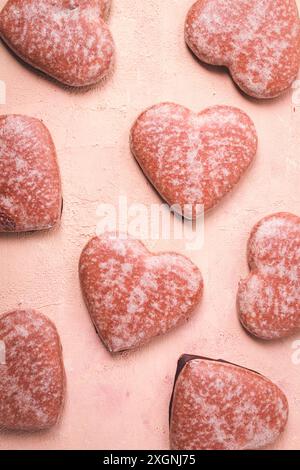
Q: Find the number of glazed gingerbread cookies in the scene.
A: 8